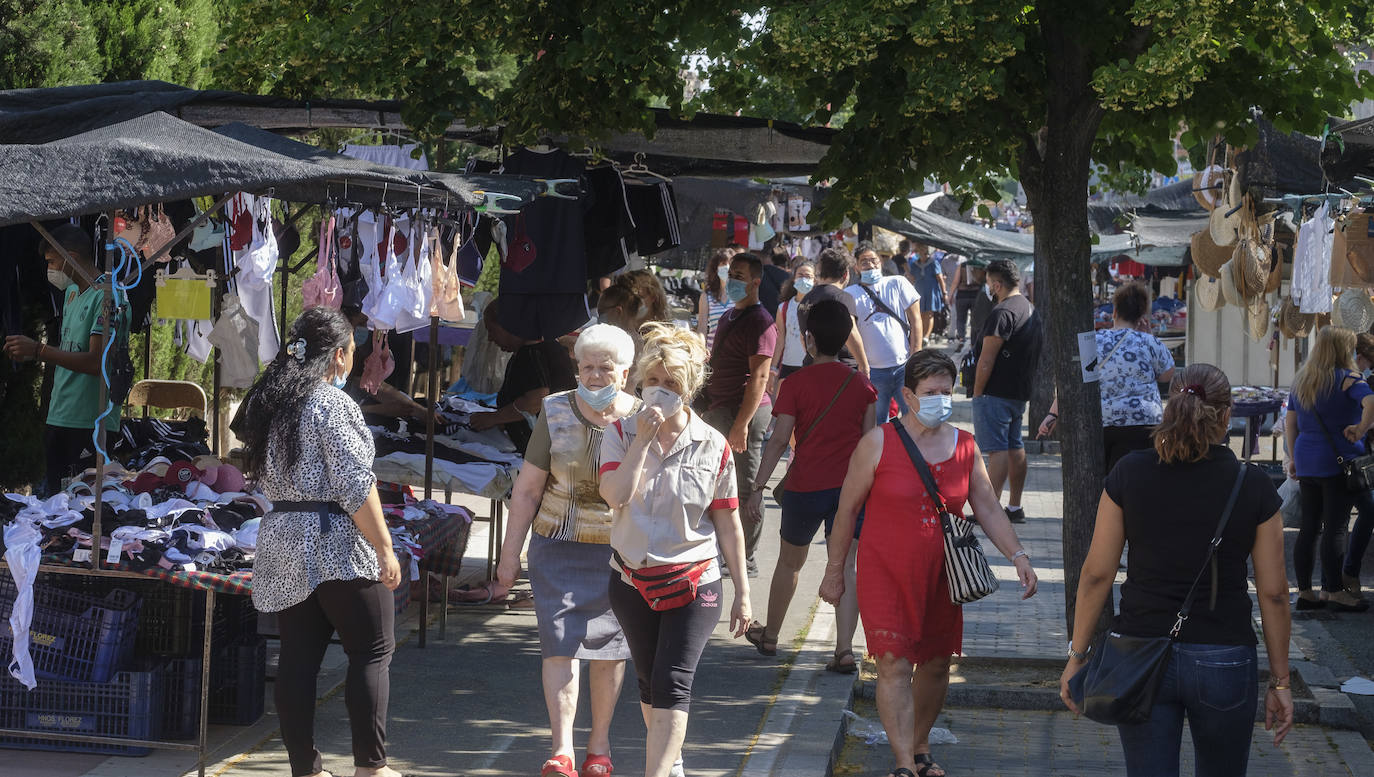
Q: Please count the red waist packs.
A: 1